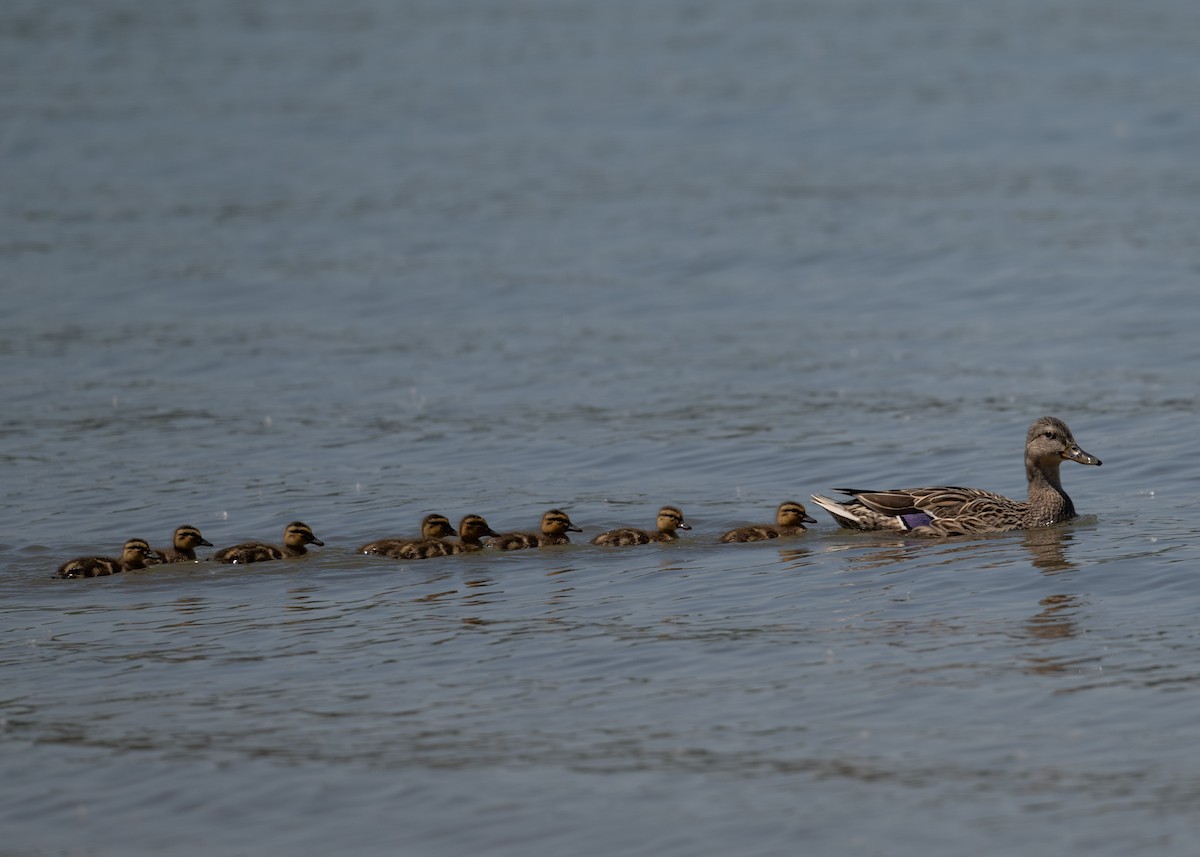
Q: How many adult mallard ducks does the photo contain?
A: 1